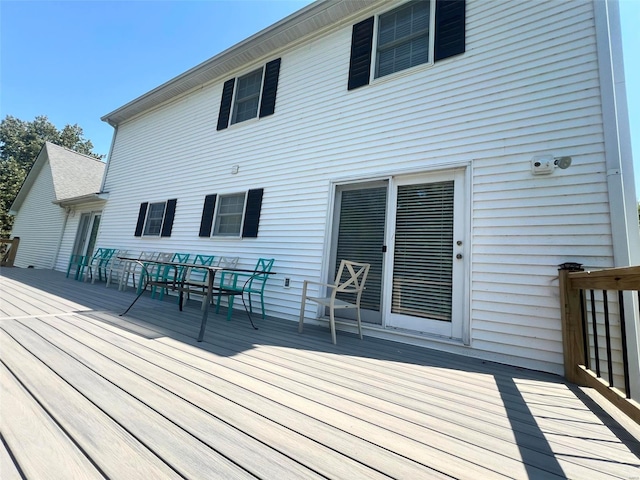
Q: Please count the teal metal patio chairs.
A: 5